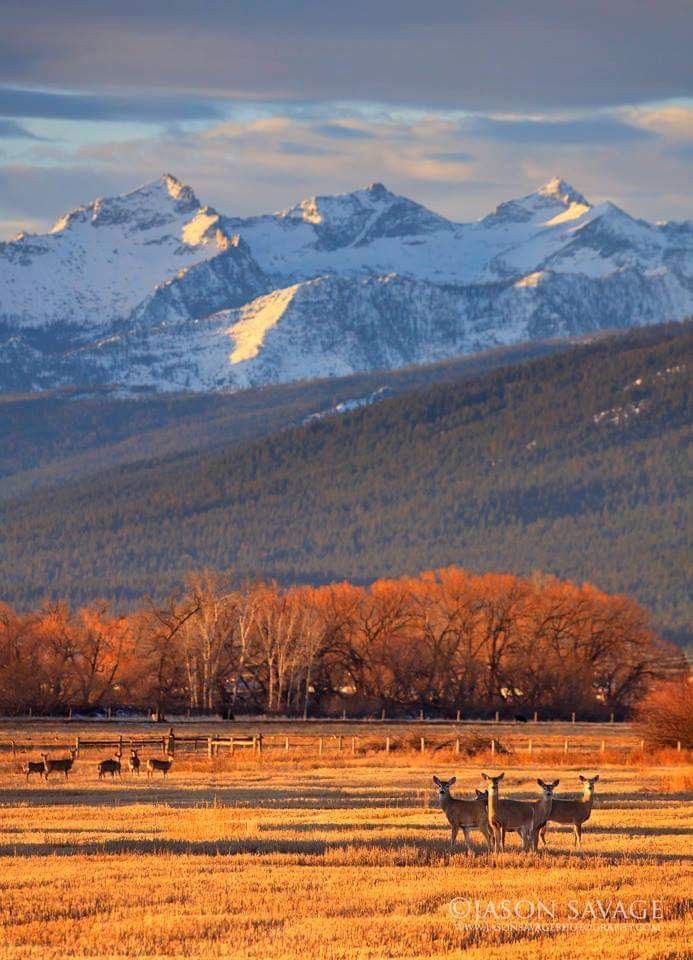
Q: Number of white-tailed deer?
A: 10